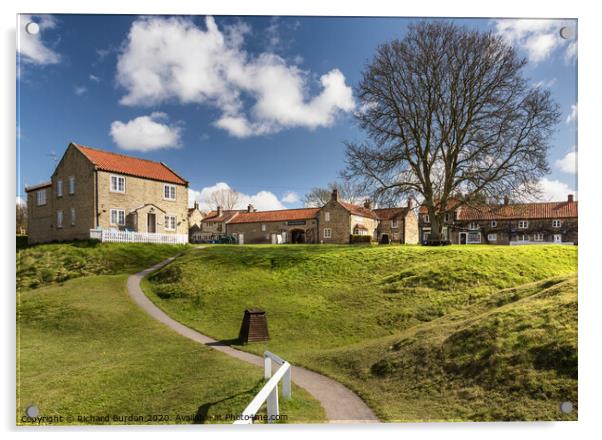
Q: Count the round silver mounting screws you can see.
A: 4